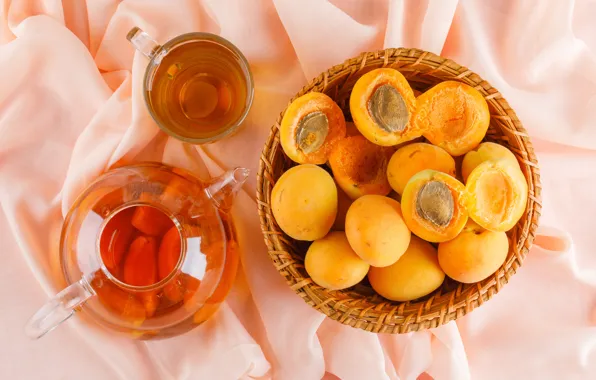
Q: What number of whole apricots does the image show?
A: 7